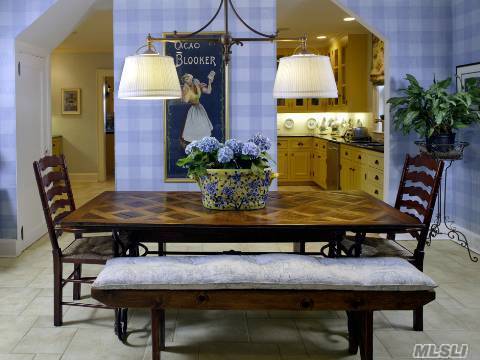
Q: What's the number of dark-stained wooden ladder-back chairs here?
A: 2